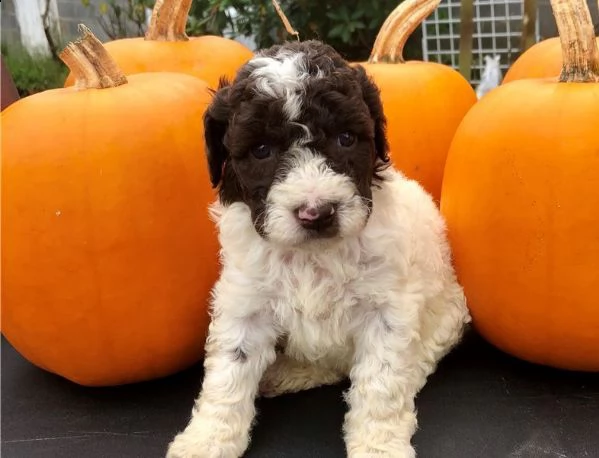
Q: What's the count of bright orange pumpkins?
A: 5